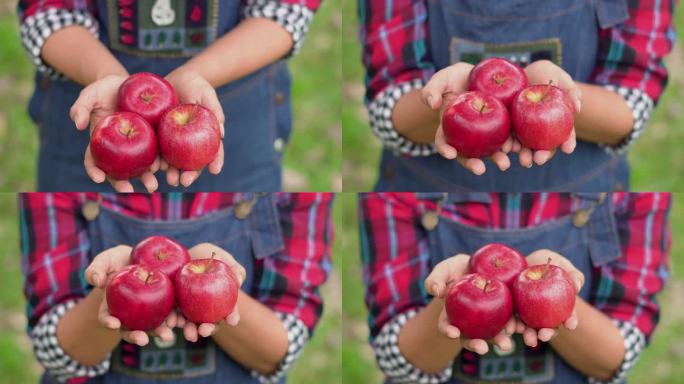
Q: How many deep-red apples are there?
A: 12